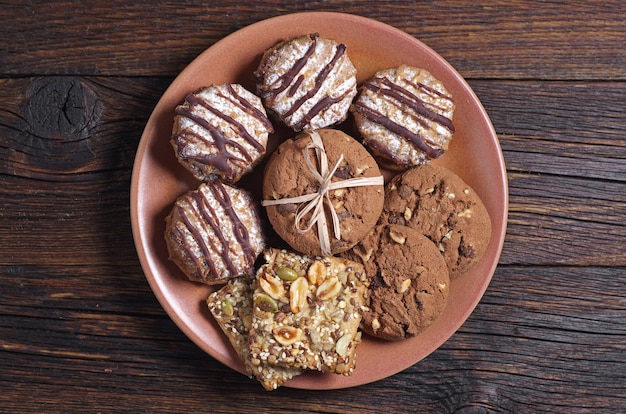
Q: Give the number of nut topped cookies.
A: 2